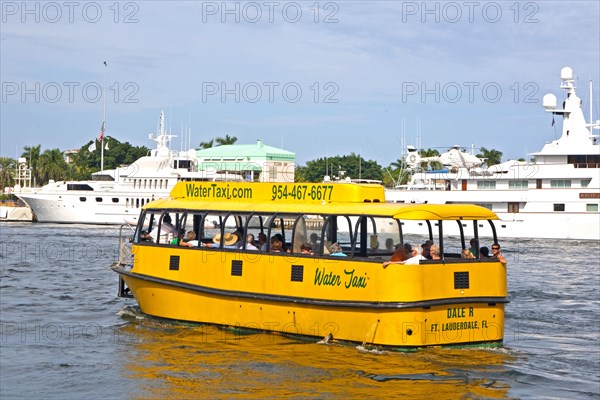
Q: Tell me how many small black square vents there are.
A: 4